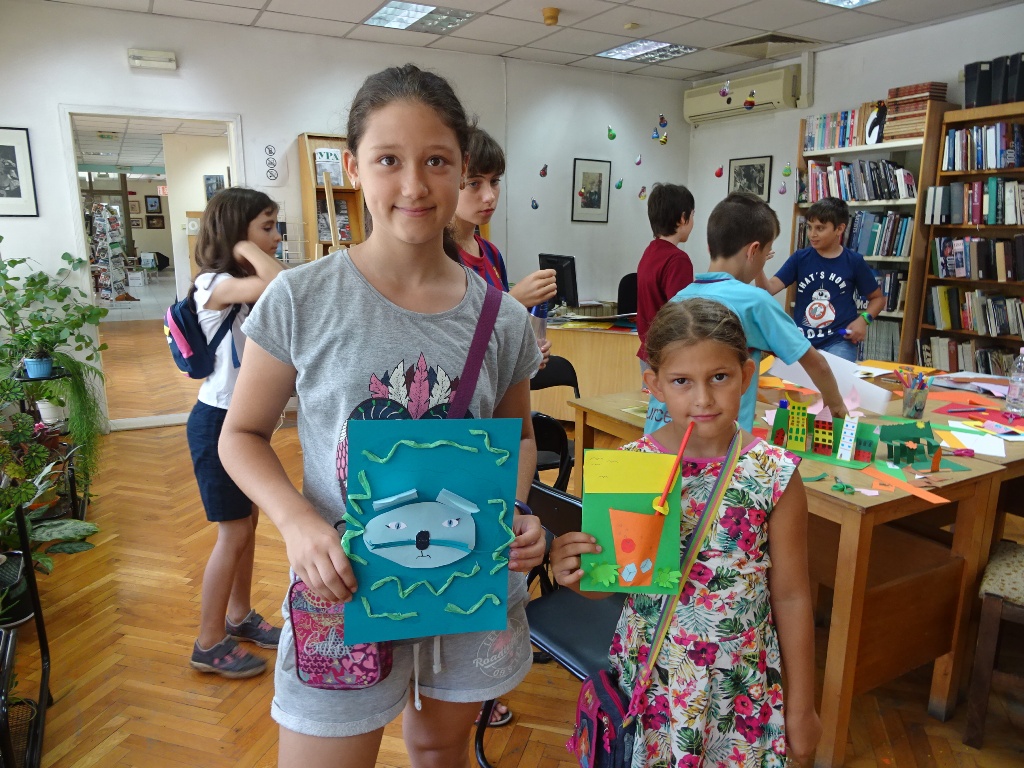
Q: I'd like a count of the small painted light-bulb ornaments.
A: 15